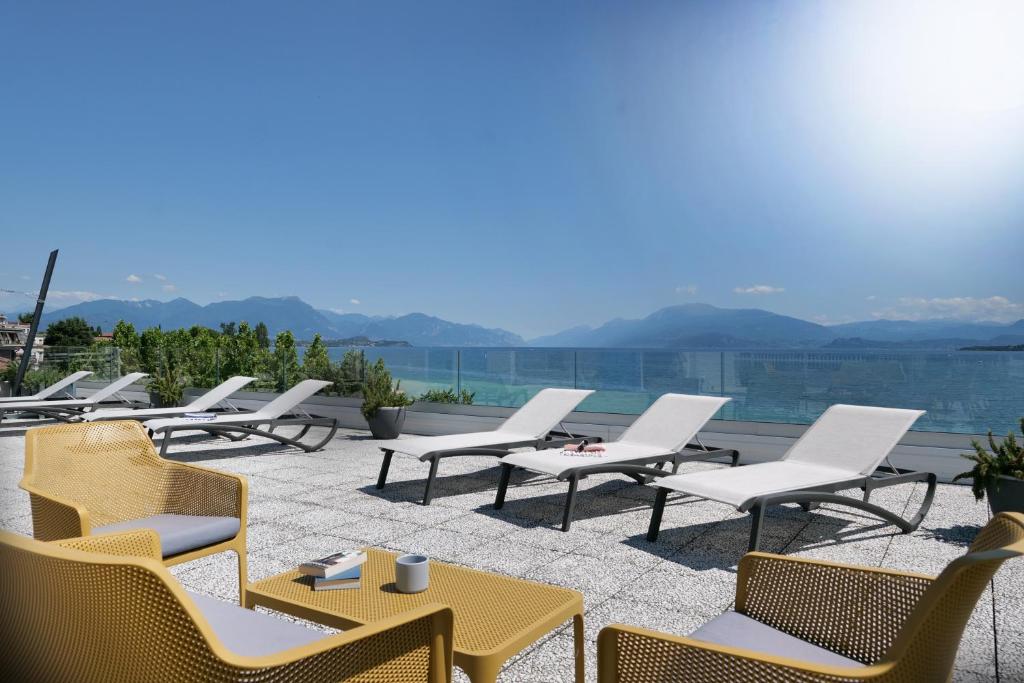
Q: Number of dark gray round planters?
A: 3